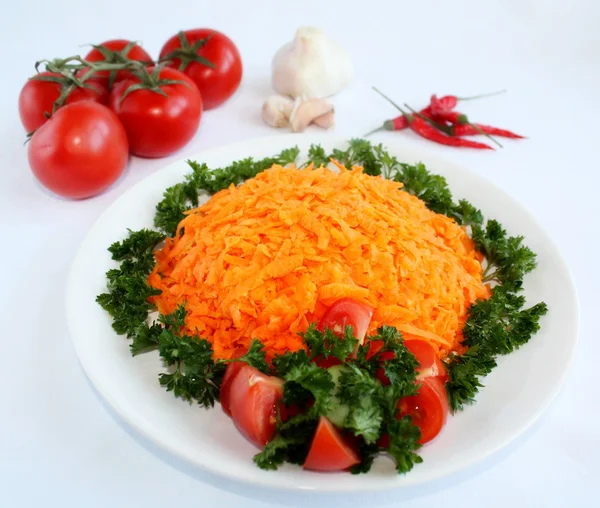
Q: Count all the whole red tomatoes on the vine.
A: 5